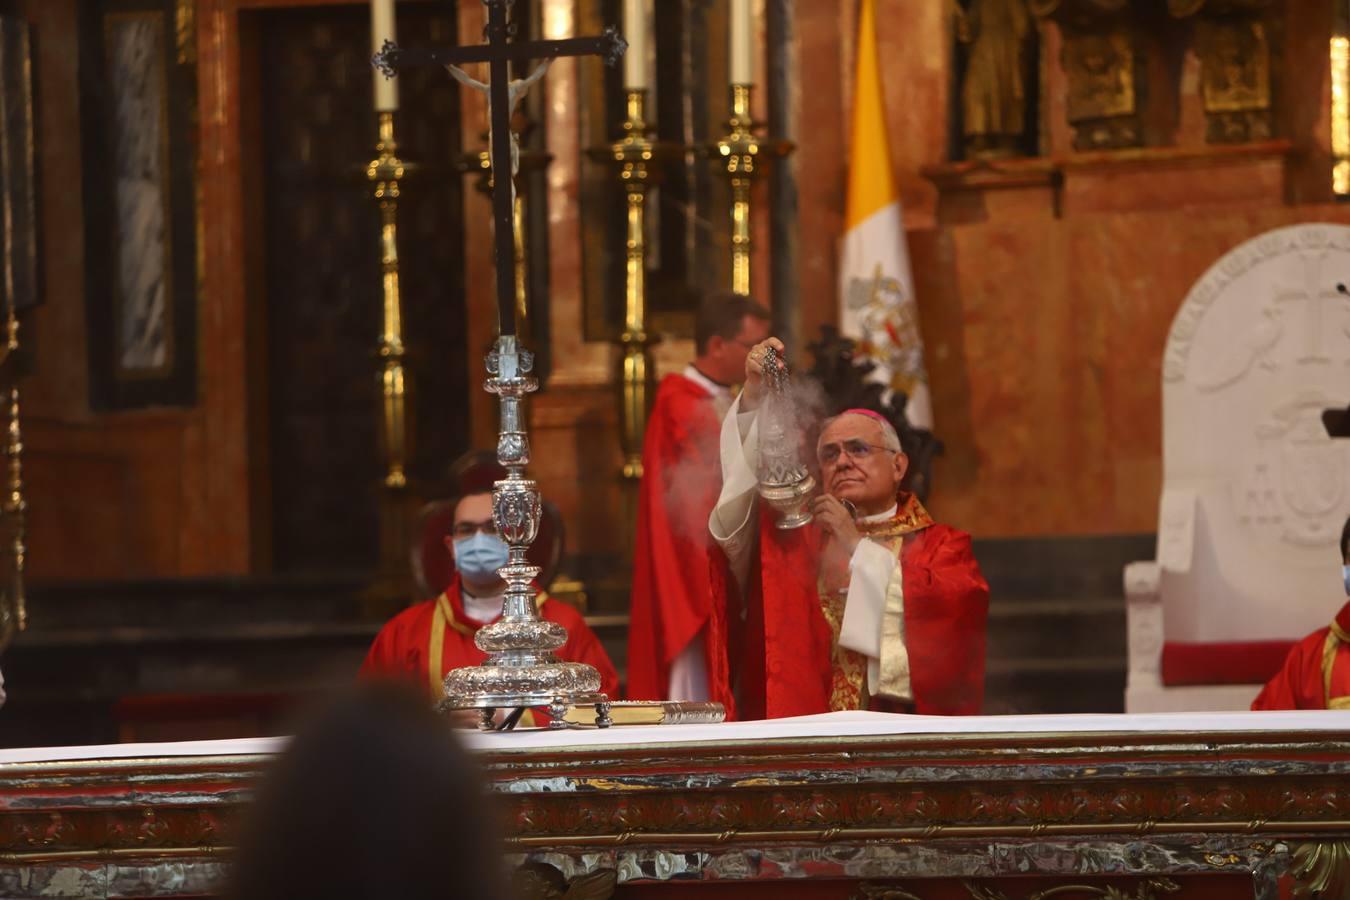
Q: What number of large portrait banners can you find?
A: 0